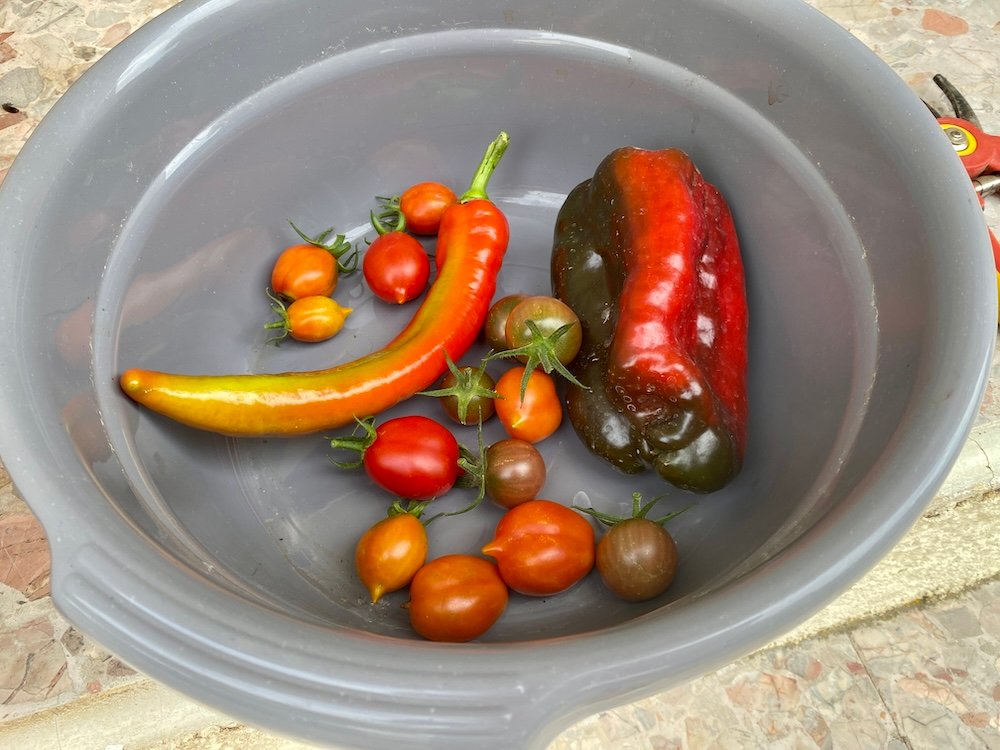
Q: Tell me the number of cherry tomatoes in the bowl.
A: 14